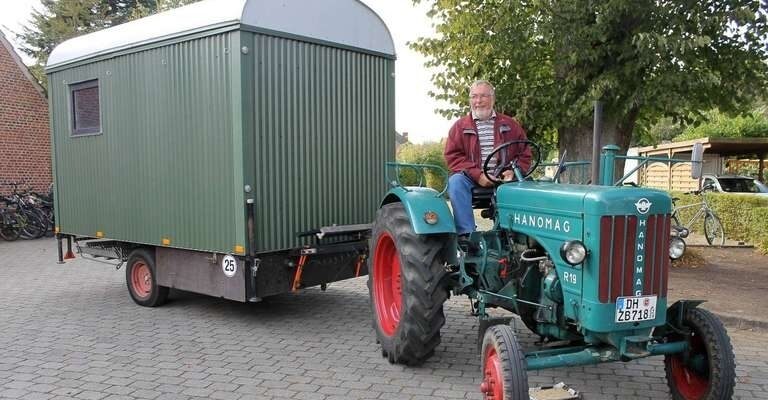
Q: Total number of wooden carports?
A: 1